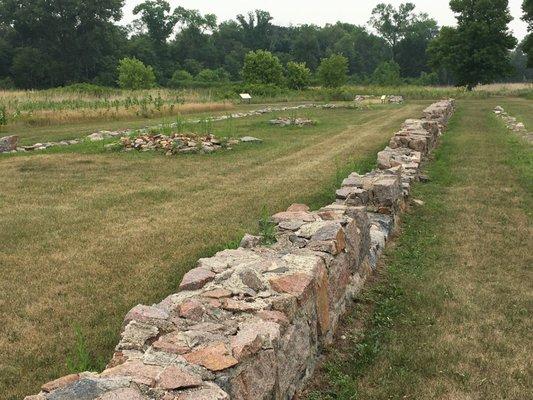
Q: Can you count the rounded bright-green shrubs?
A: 4